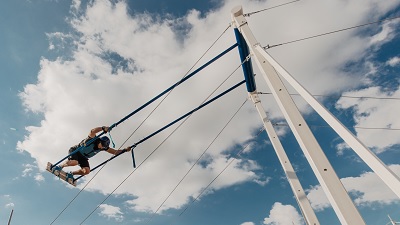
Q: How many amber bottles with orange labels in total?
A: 0